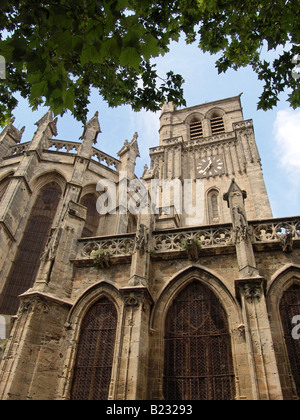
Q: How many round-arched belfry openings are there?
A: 2